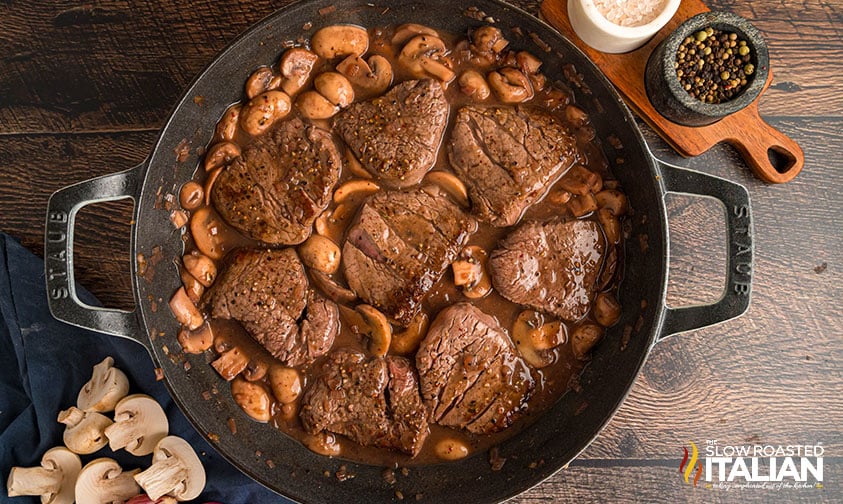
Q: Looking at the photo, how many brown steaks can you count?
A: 8